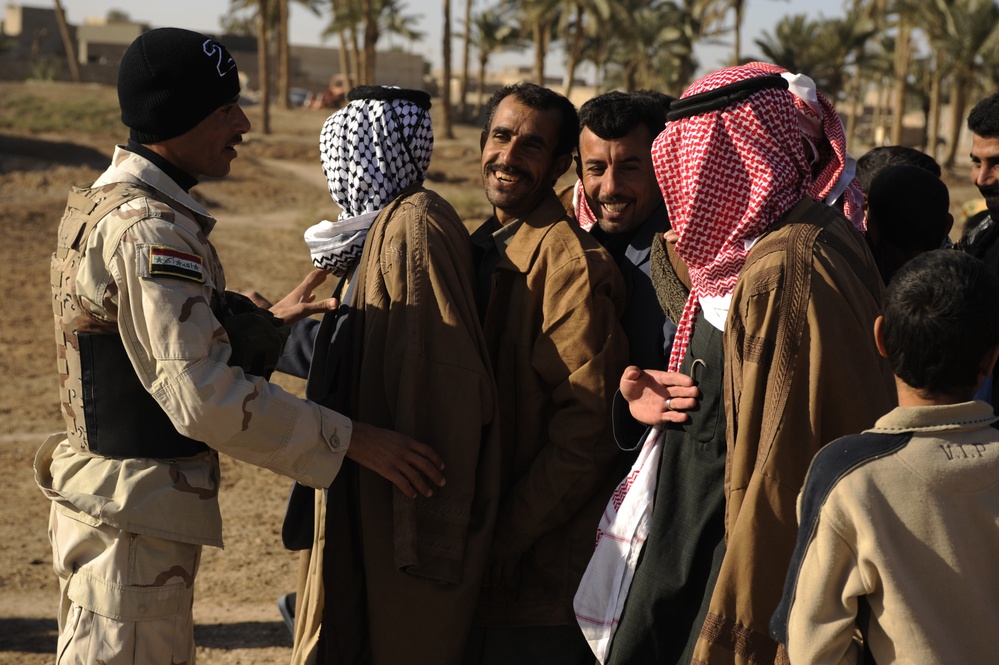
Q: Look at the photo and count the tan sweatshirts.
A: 1